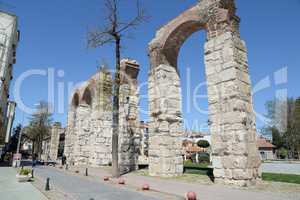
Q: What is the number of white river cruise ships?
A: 0